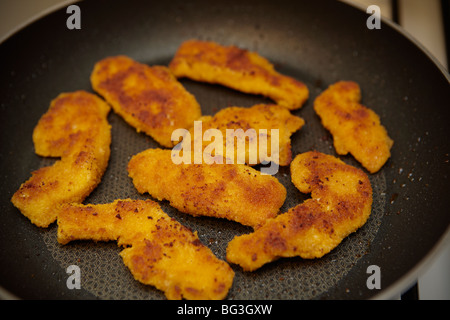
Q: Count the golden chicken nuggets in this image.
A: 8